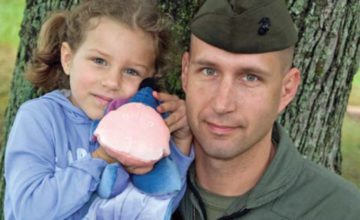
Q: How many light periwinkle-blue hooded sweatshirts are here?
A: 1